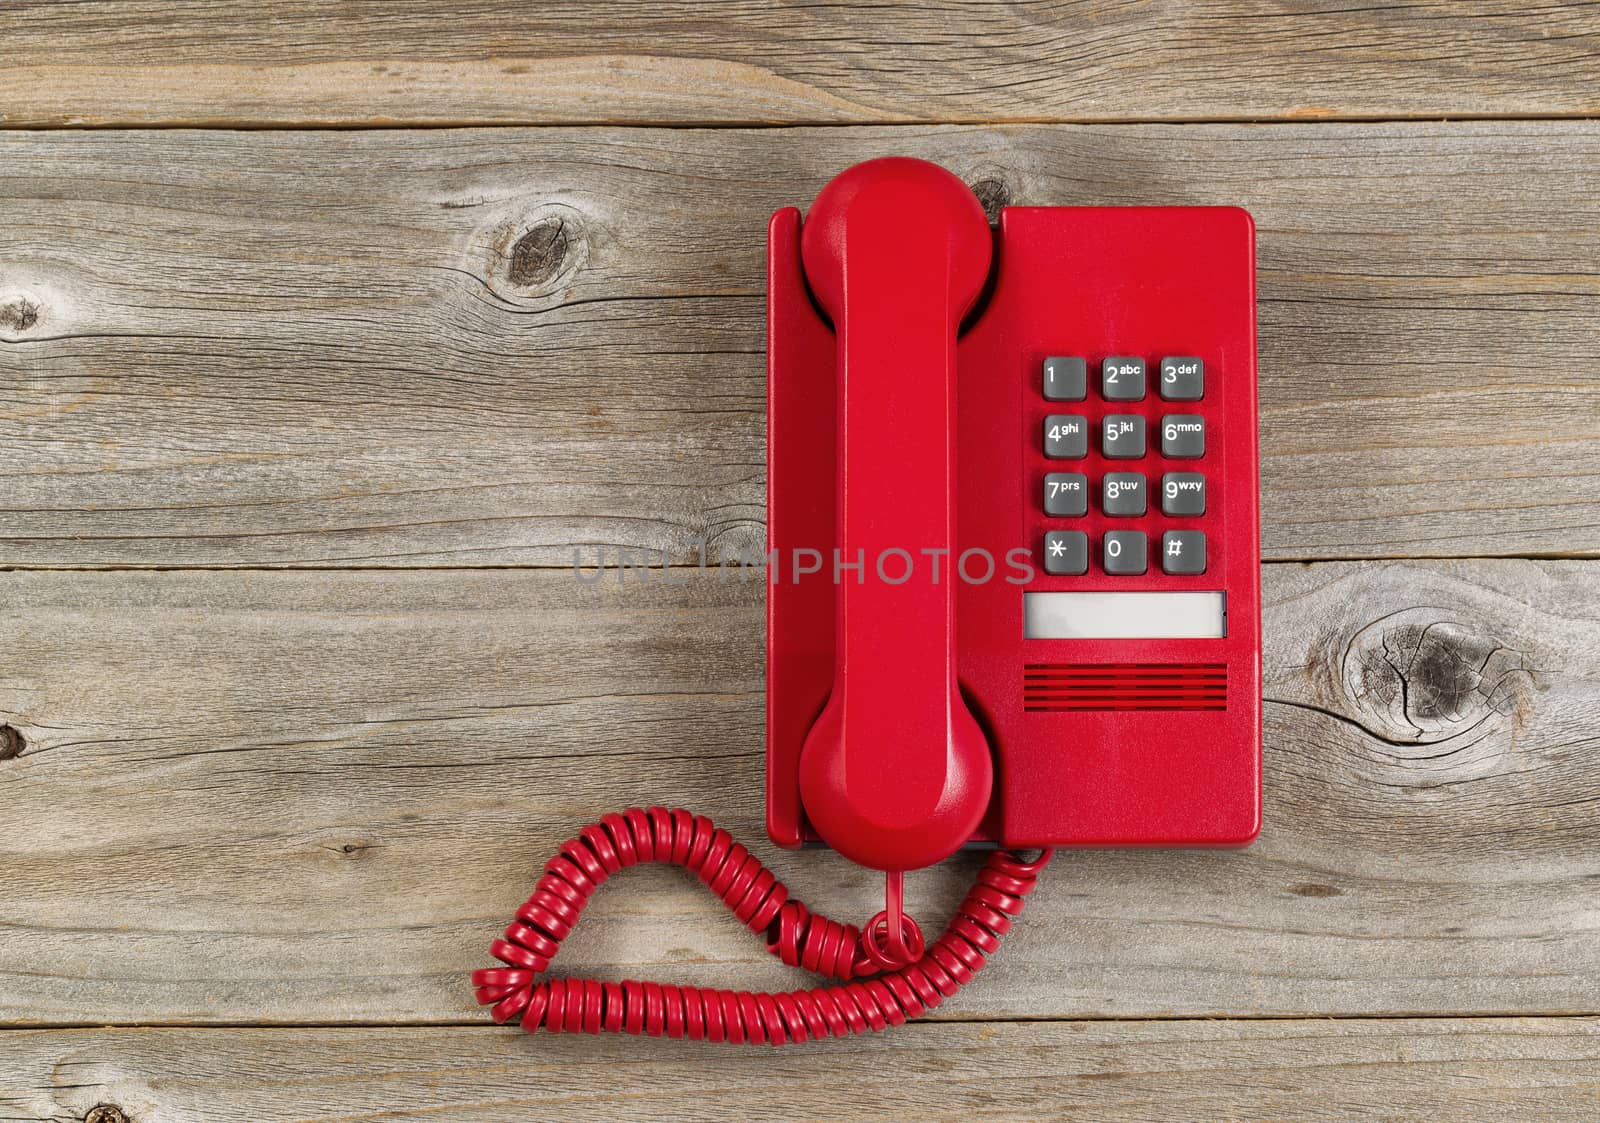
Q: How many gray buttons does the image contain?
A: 12